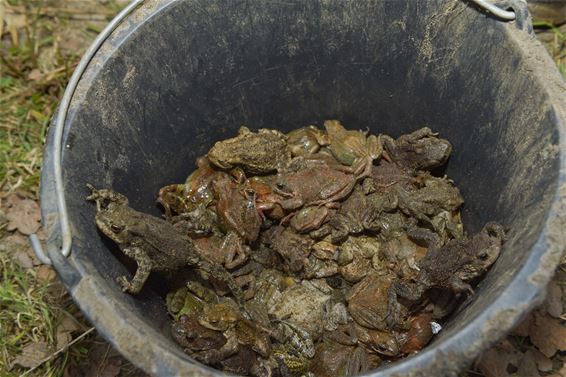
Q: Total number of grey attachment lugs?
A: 2